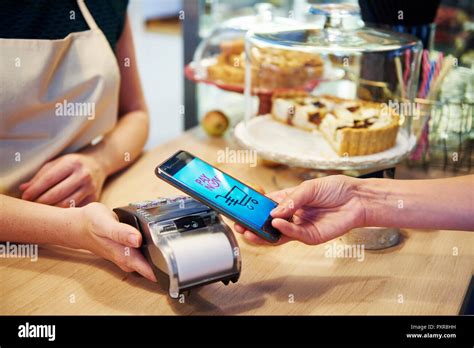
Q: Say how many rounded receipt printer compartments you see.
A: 1